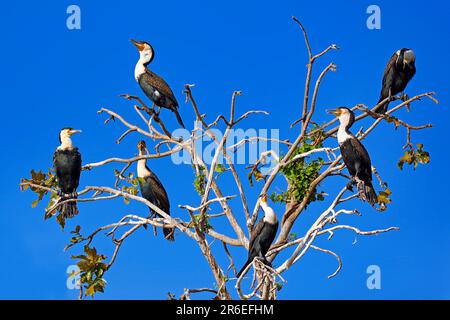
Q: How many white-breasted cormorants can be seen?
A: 6